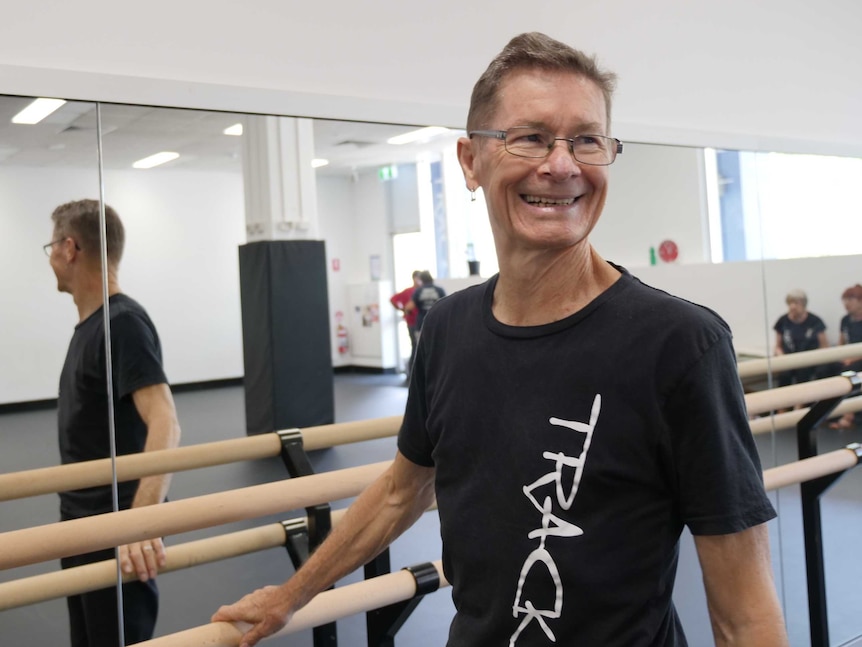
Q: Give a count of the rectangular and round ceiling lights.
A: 5